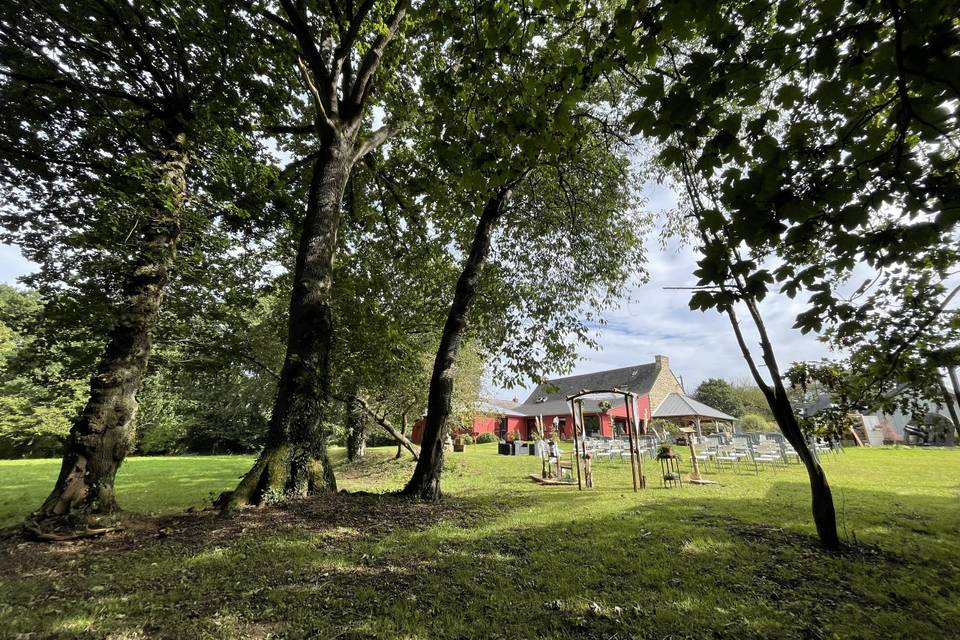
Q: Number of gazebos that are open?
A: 1